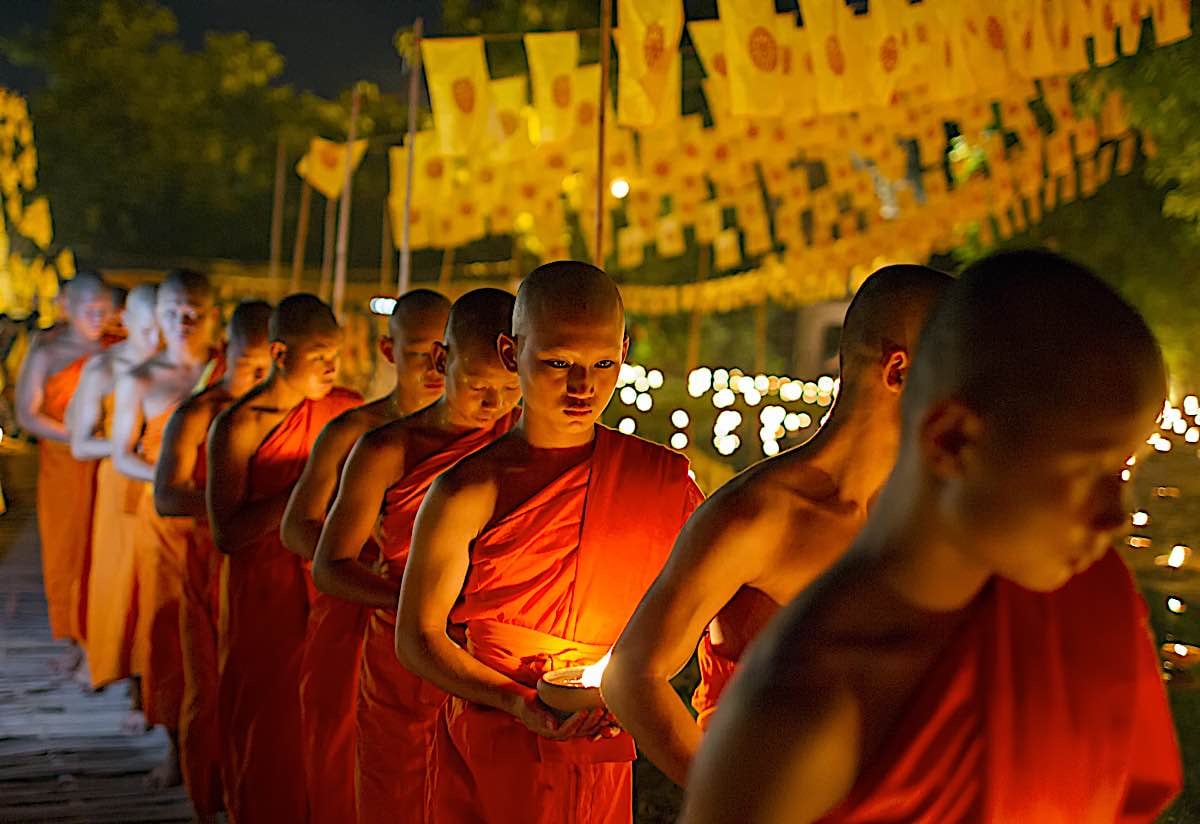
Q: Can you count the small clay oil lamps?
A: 1